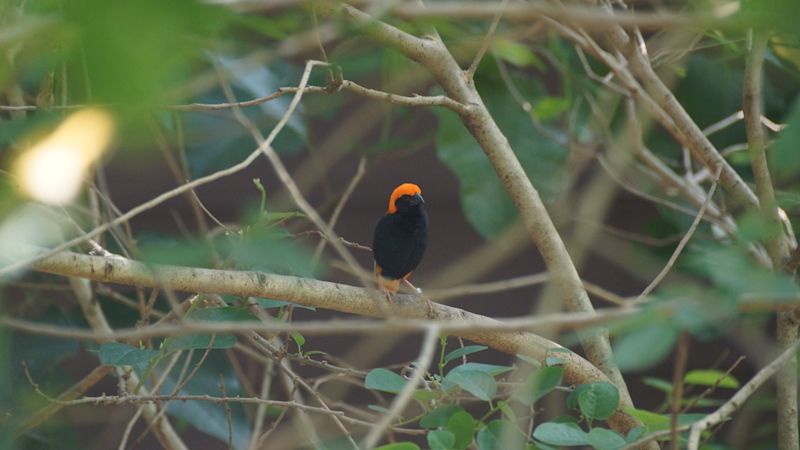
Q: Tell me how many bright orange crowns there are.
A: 1